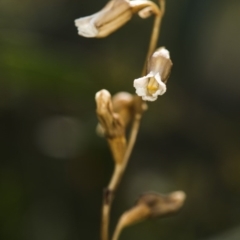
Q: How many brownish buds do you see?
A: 3